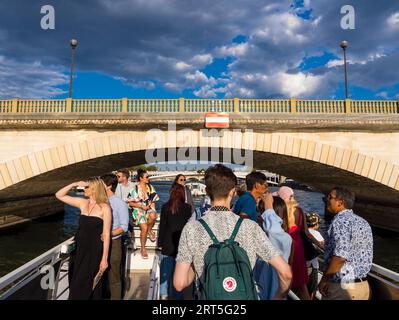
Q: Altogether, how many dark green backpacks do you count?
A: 1